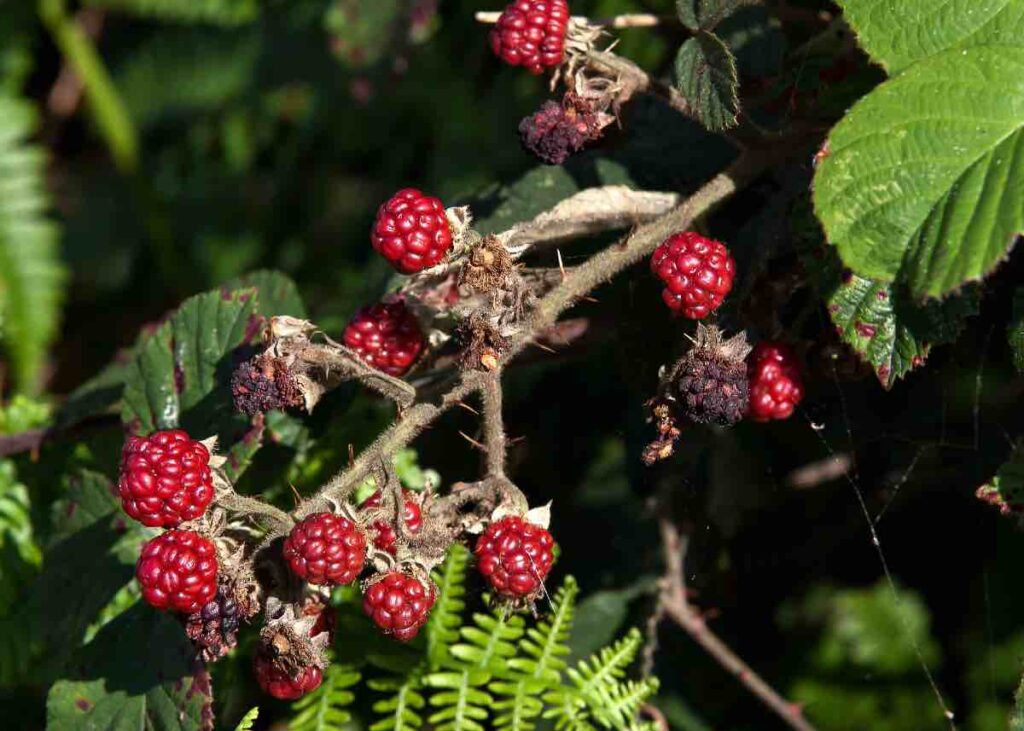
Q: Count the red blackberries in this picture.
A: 12